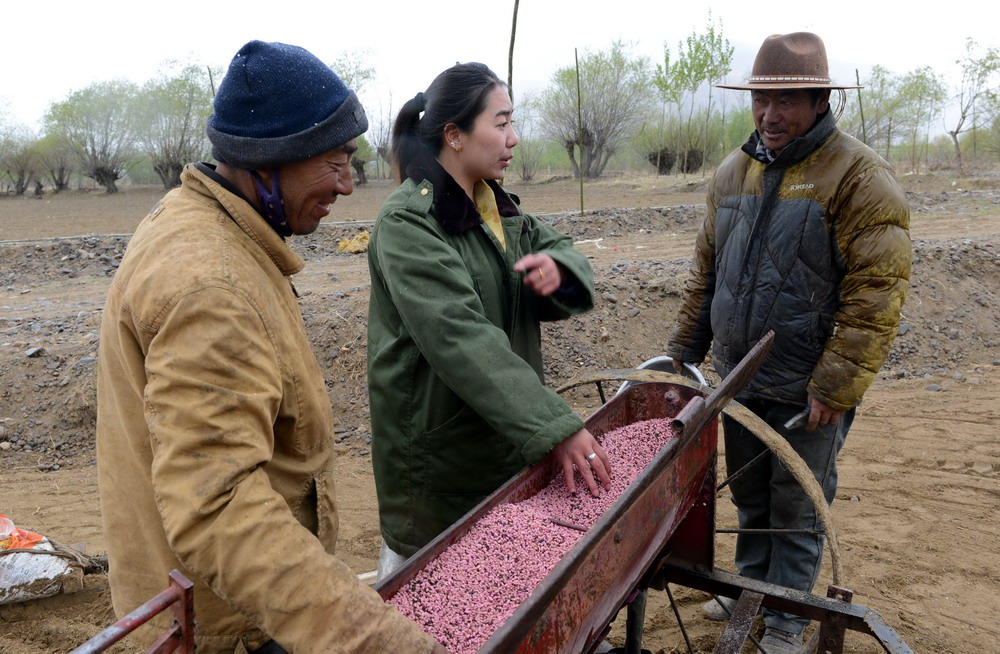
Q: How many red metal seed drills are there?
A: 1